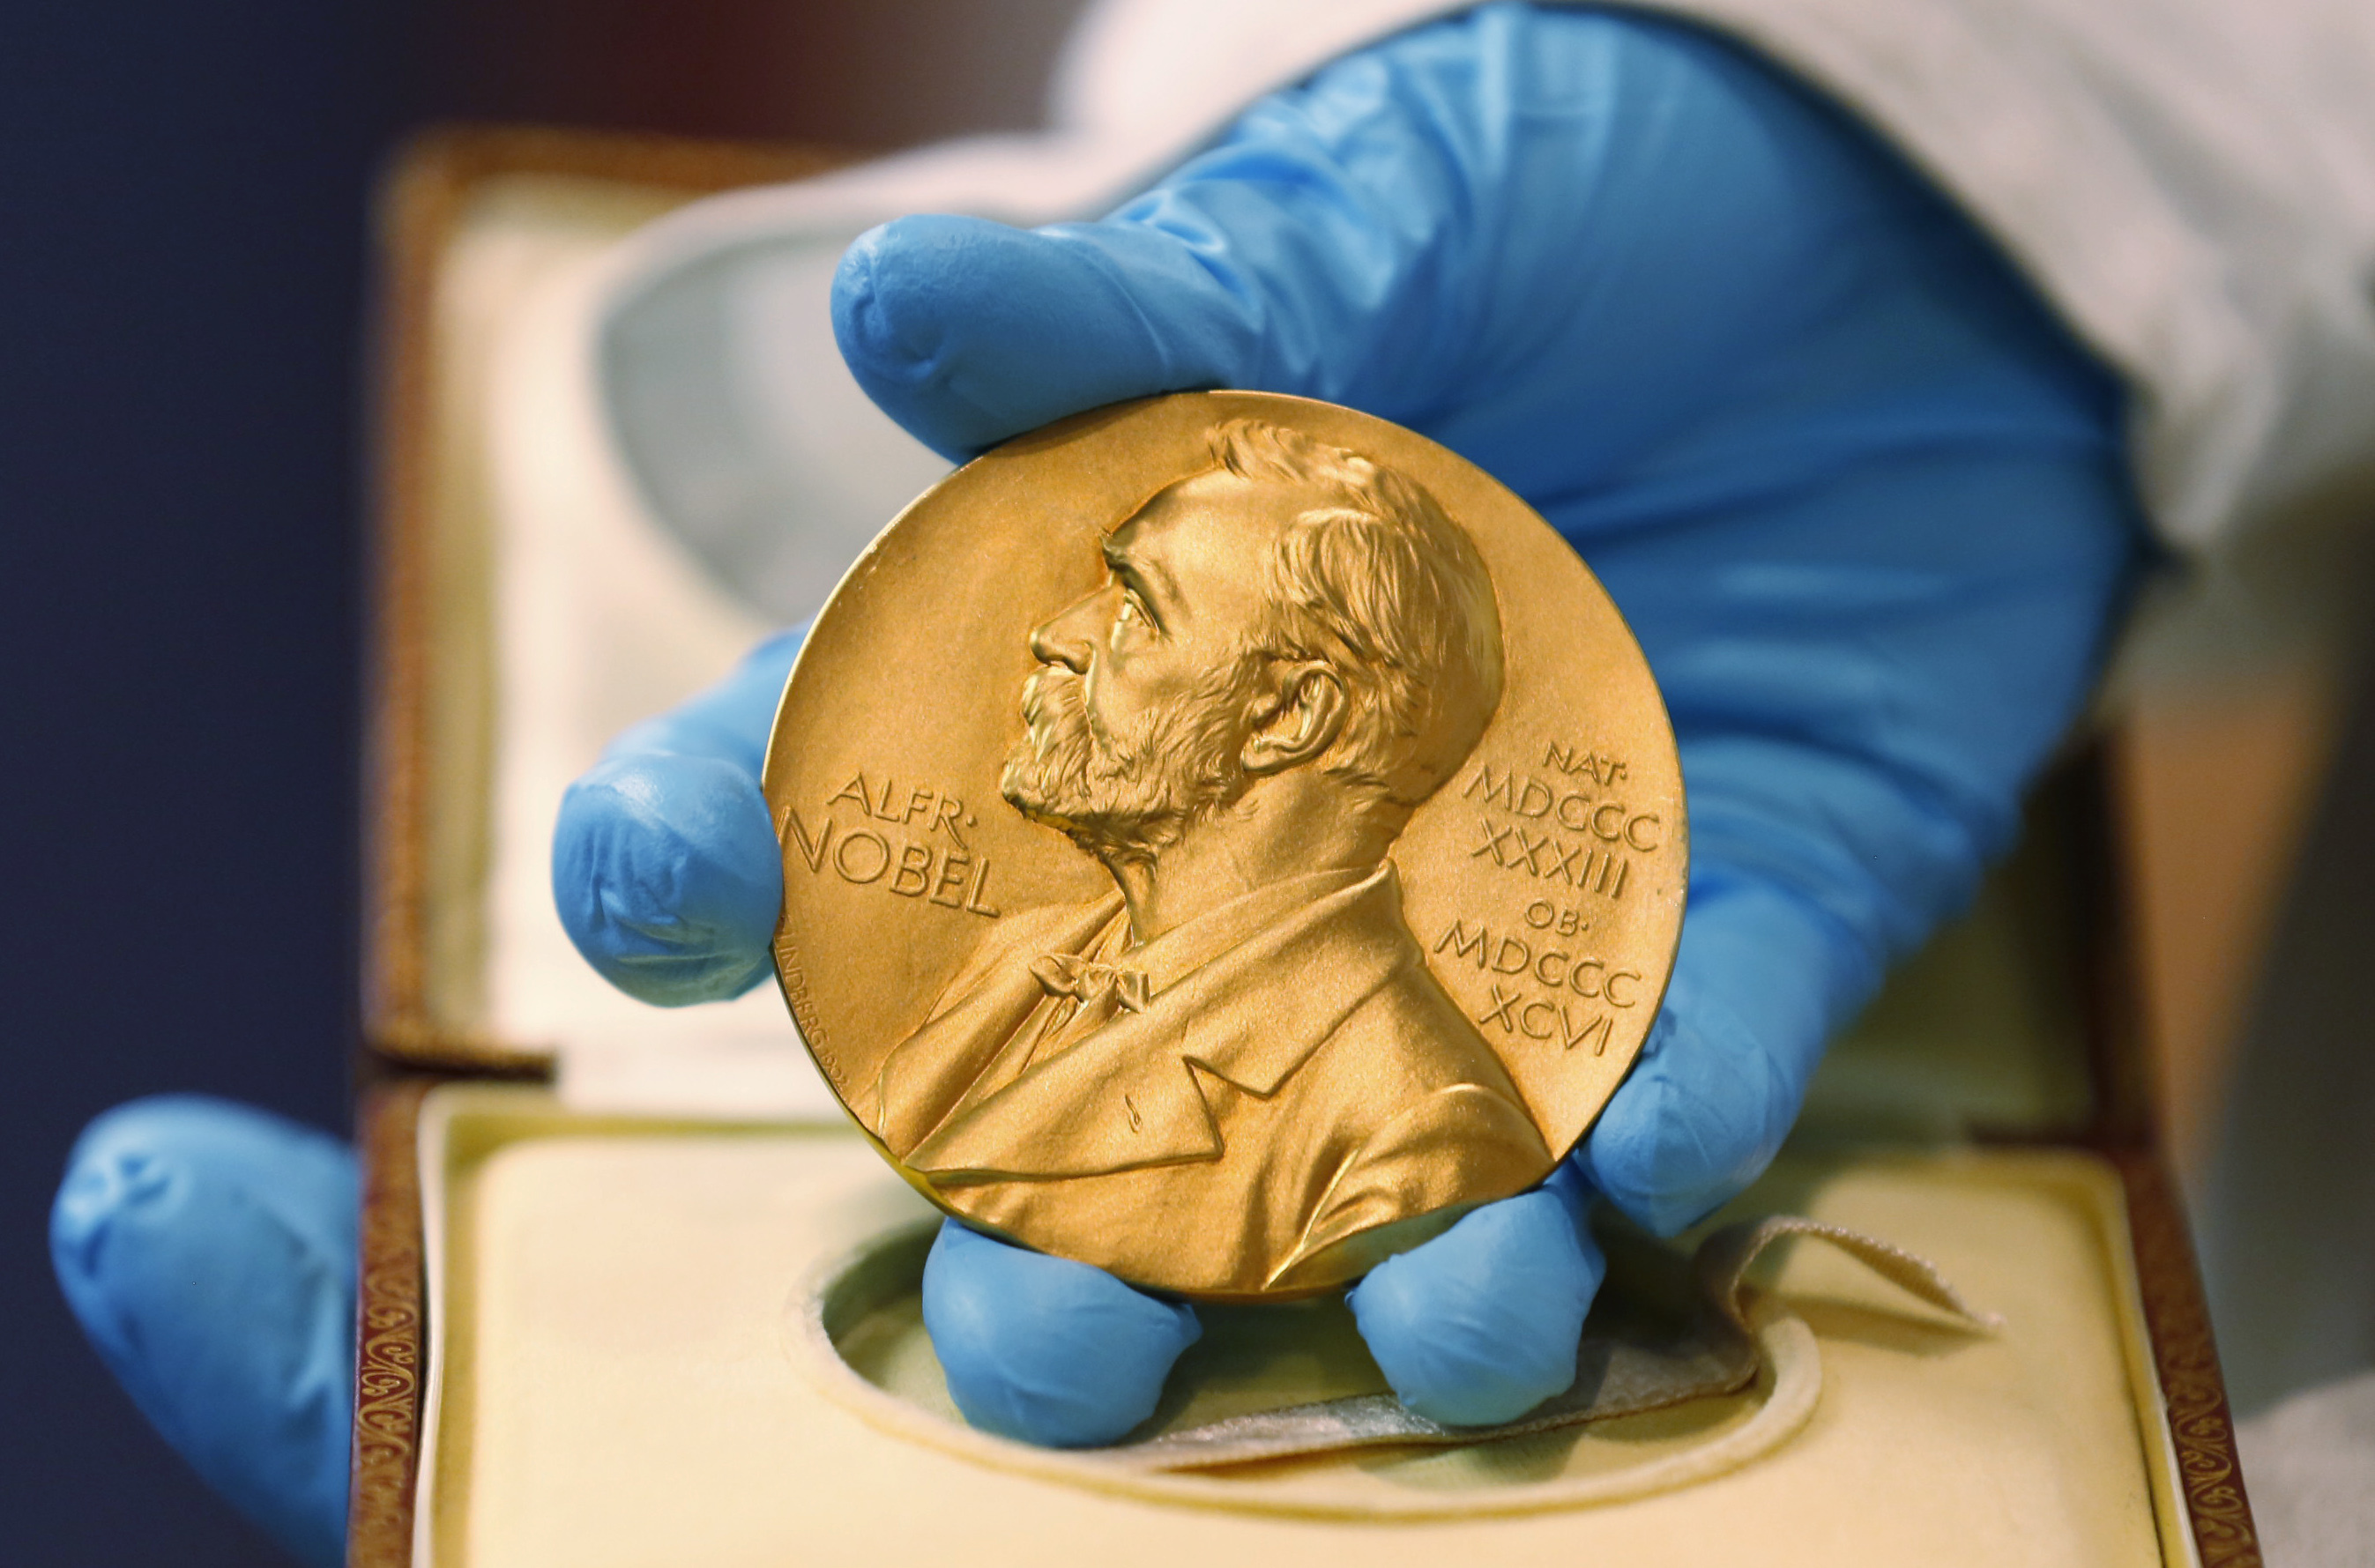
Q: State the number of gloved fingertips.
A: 6